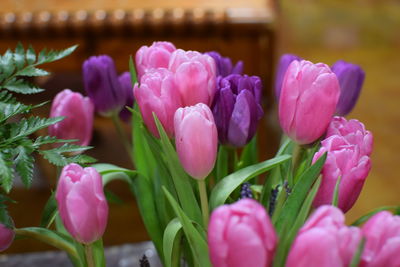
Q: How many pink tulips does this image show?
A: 13